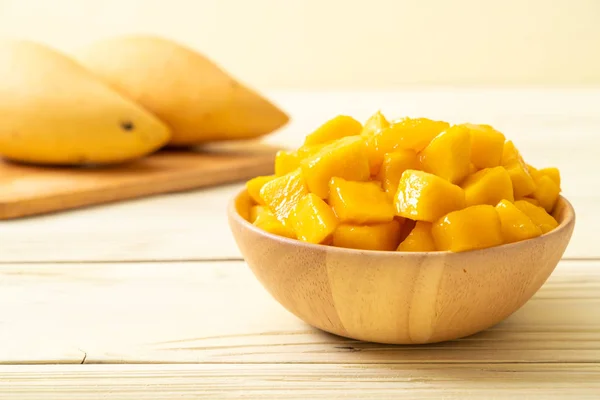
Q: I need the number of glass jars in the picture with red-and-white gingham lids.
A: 0